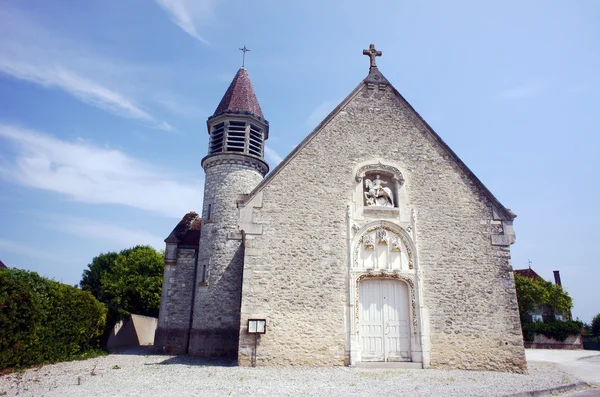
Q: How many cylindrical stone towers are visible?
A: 1